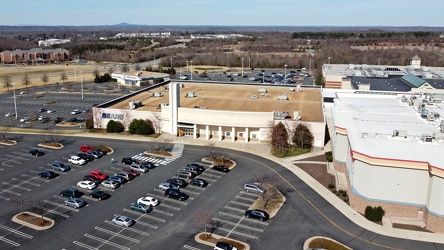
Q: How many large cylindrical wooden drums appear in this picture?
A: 0